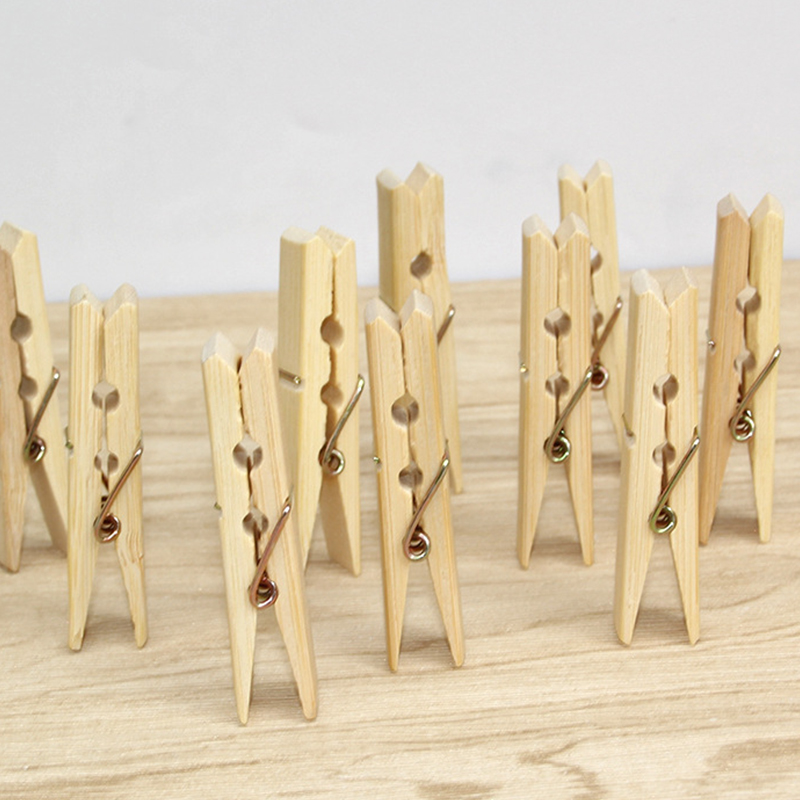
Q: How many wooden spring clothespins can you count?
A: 10